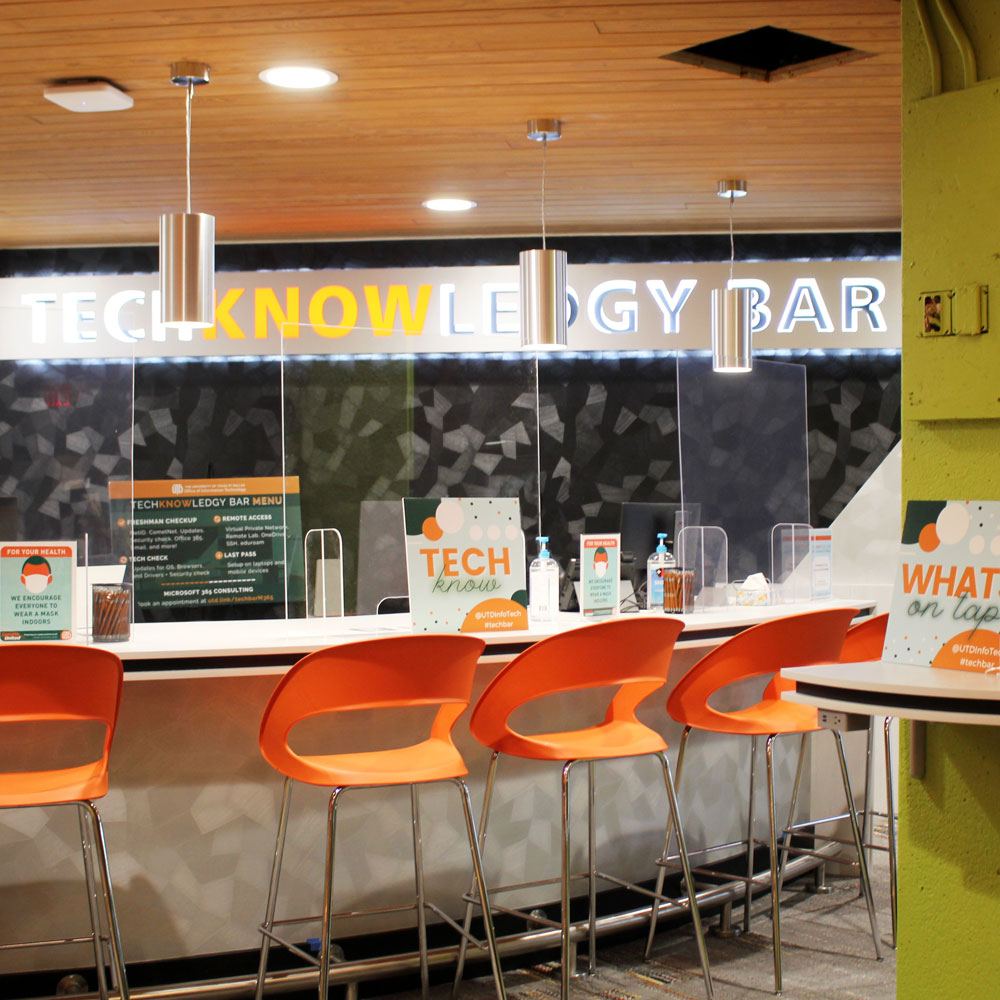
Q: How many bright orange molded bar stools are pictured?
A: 5